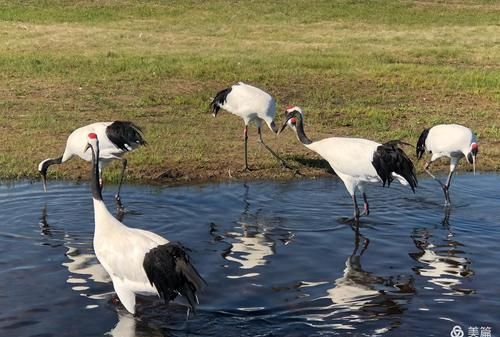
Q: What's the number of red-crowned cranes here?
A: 5